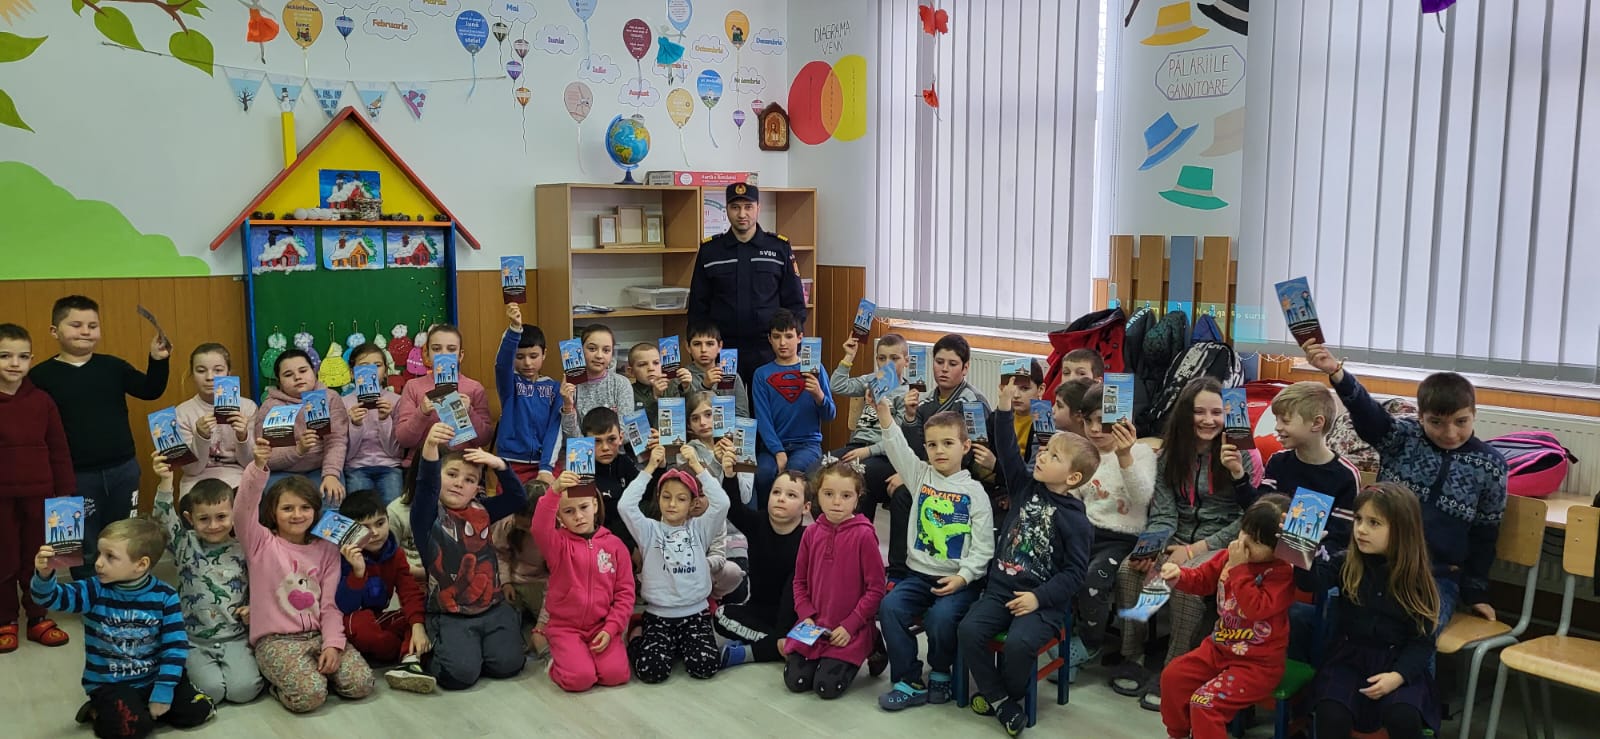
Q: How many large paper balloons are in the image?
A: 9